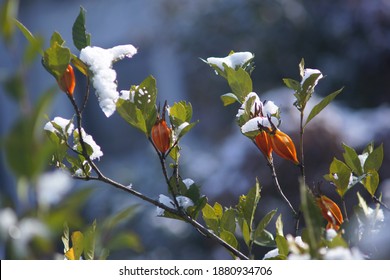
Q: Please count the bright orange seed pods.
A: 5